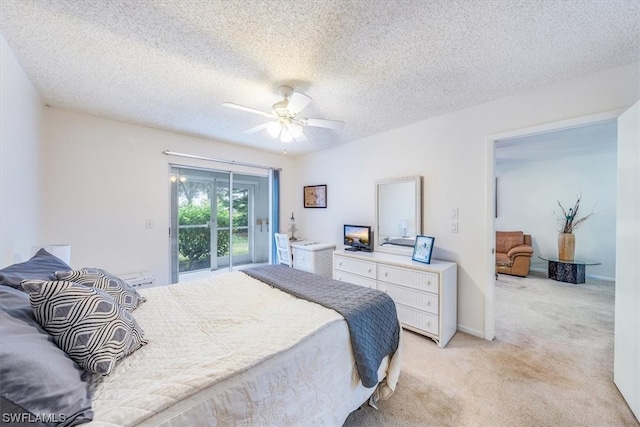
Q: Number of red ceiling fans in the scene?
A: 0